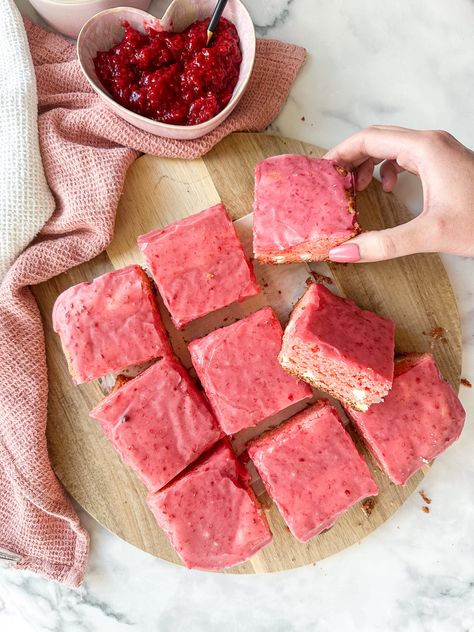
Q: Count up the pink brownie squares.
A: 9